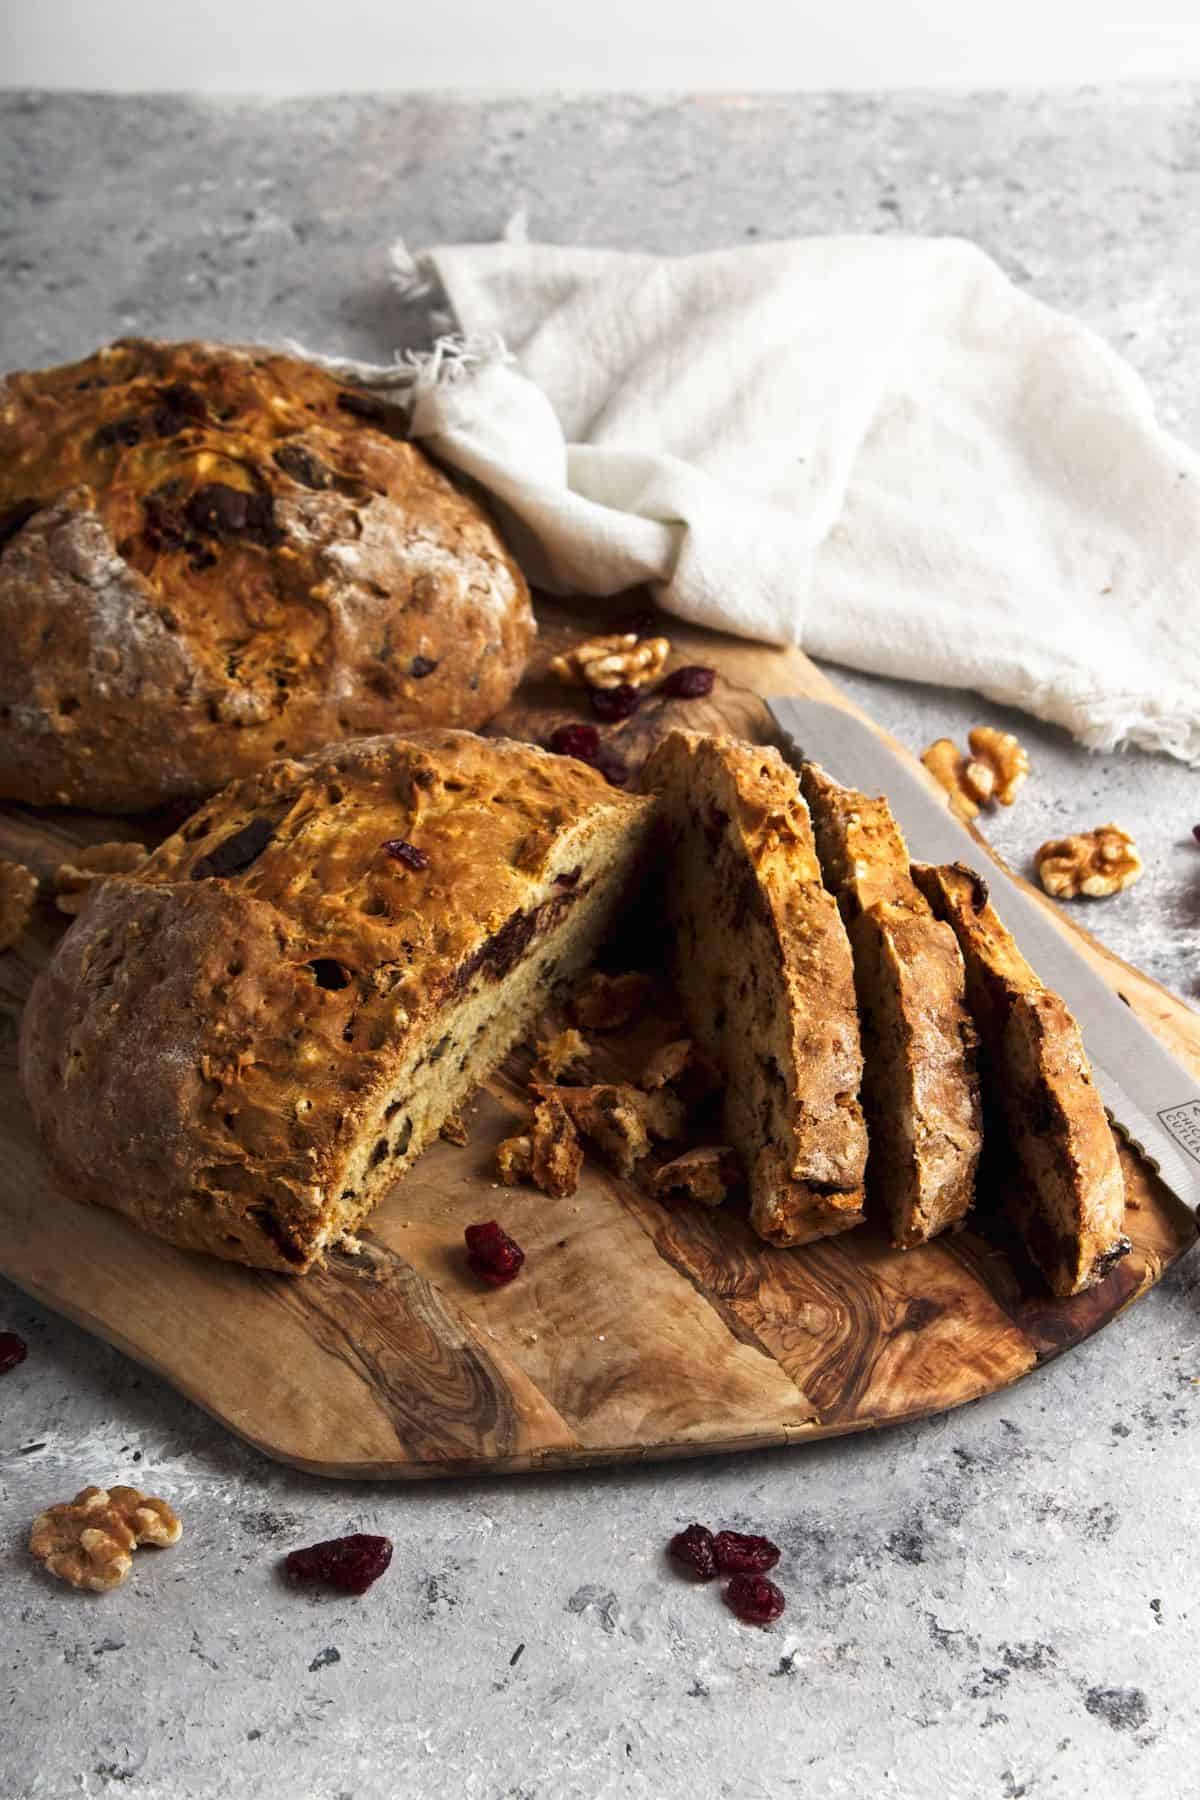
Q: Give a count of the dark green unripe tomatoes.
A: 0